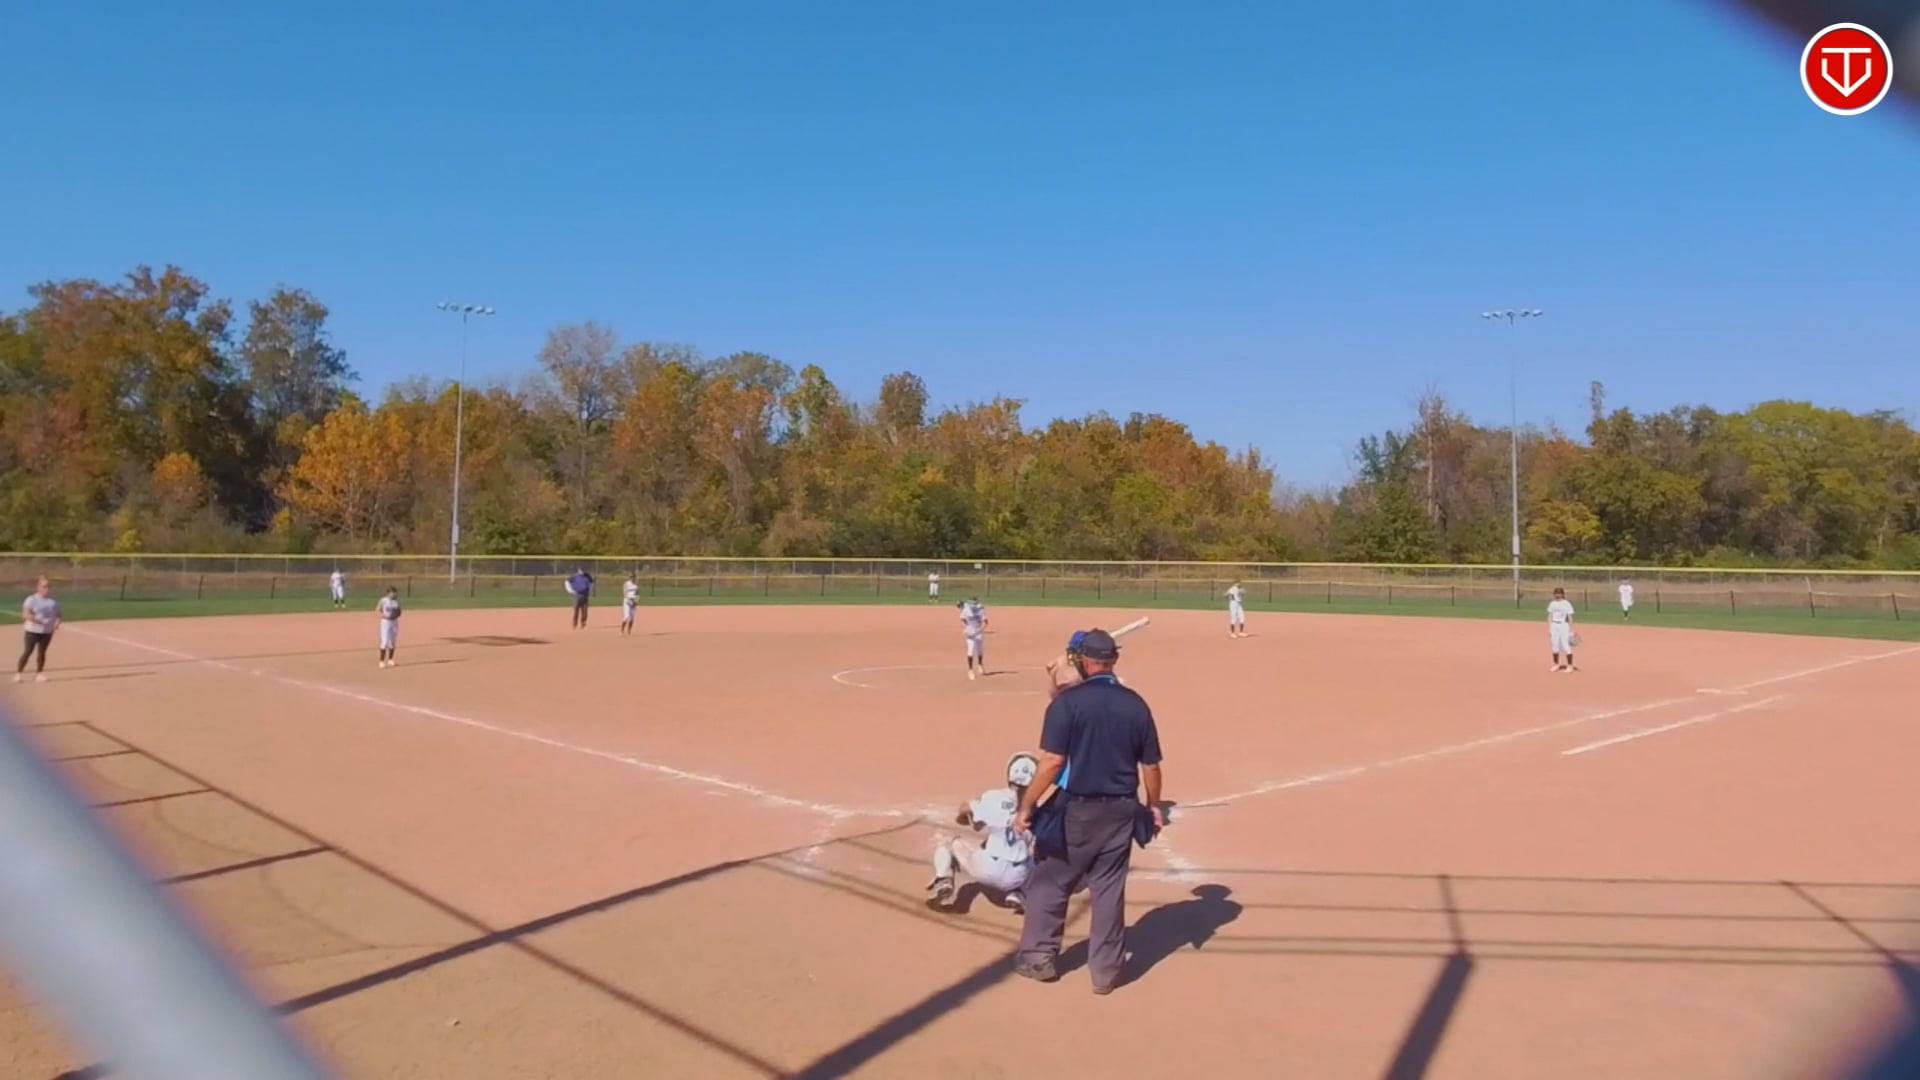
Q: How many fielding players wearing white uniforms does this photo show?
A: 9